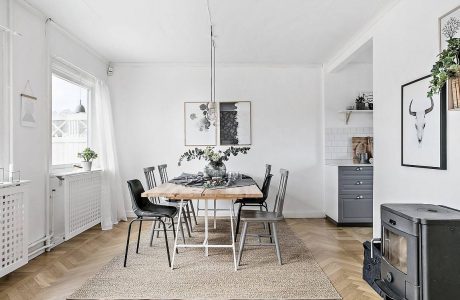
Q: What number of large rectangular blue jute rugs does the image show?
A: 0